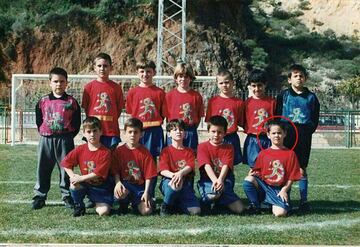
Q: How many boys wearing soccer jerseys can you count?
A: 12